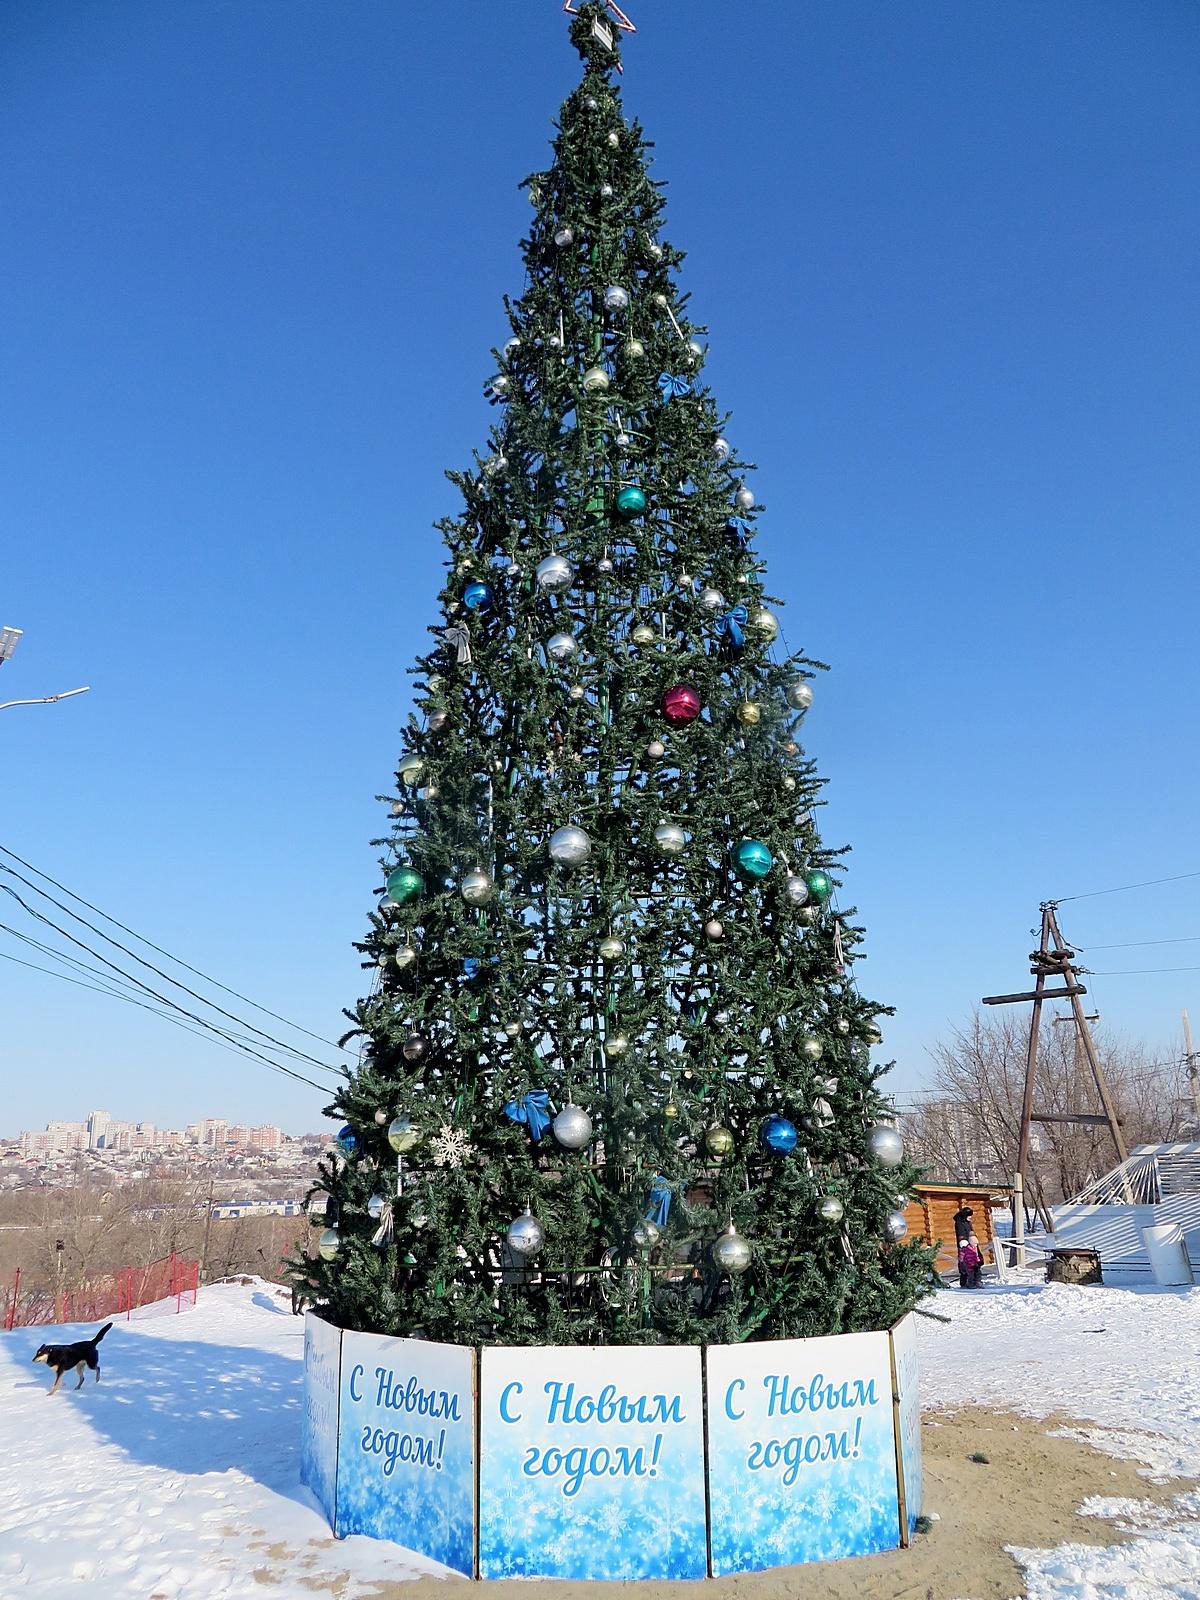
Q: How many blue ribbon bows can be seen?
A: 6